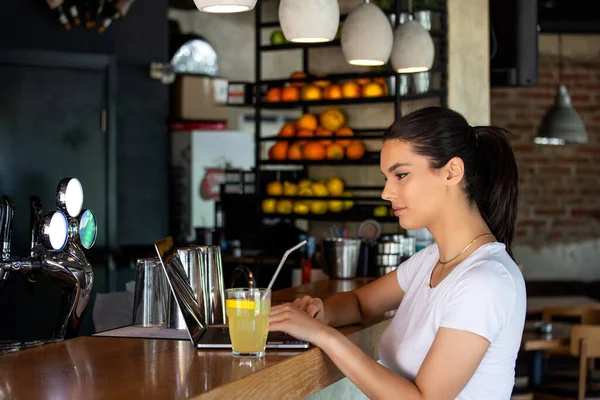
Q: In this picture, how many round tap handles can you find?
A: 3